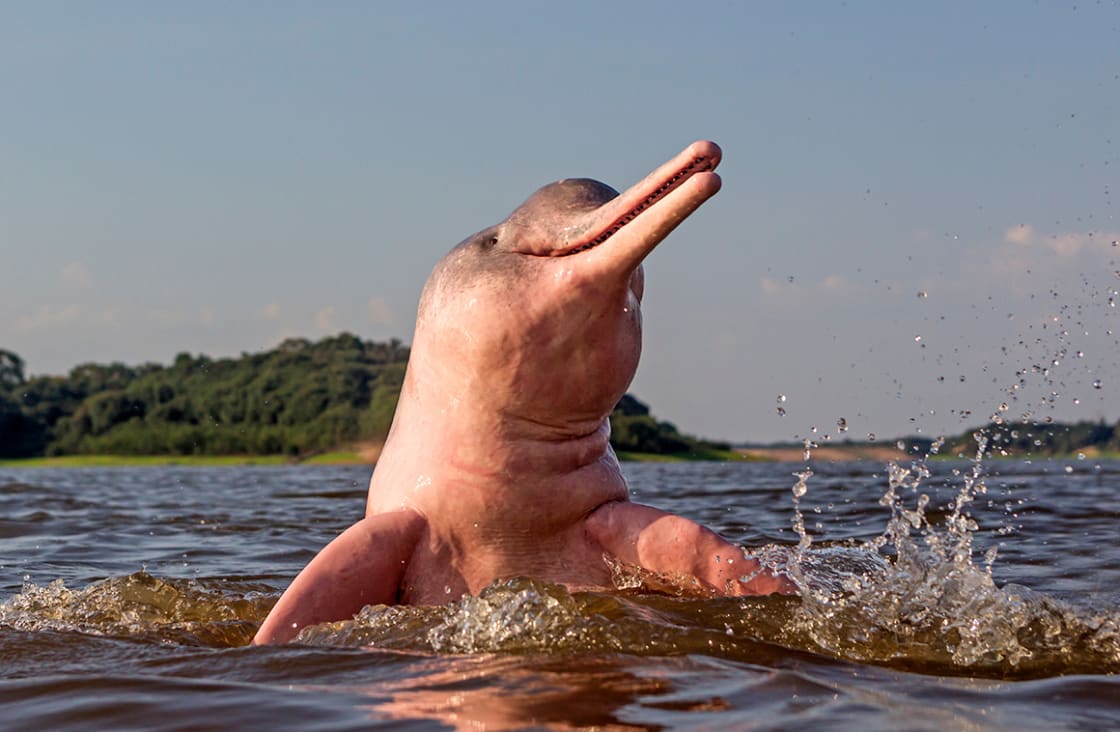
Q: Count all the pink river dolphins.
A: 1